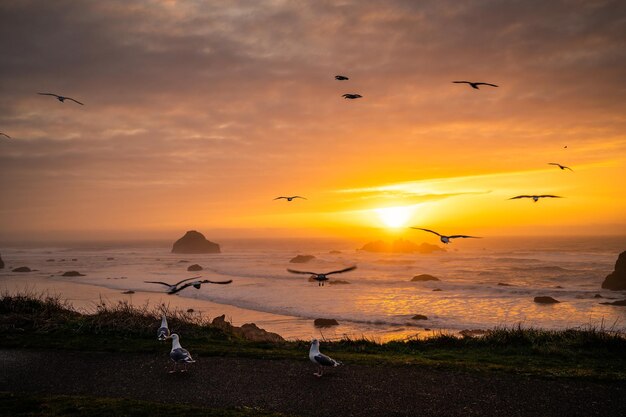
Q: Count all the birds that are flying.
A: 13